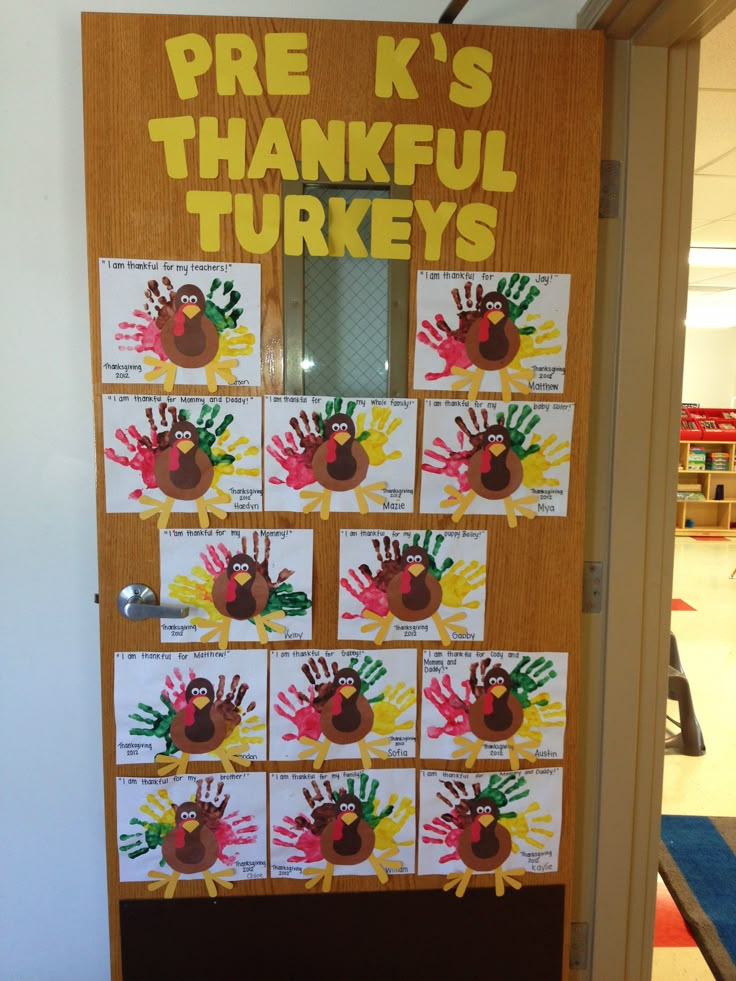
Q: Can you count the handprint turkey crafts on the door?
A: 13